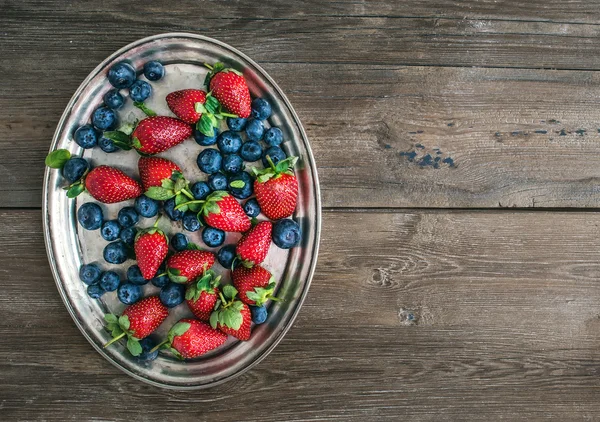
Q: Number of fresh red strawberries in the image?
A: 15